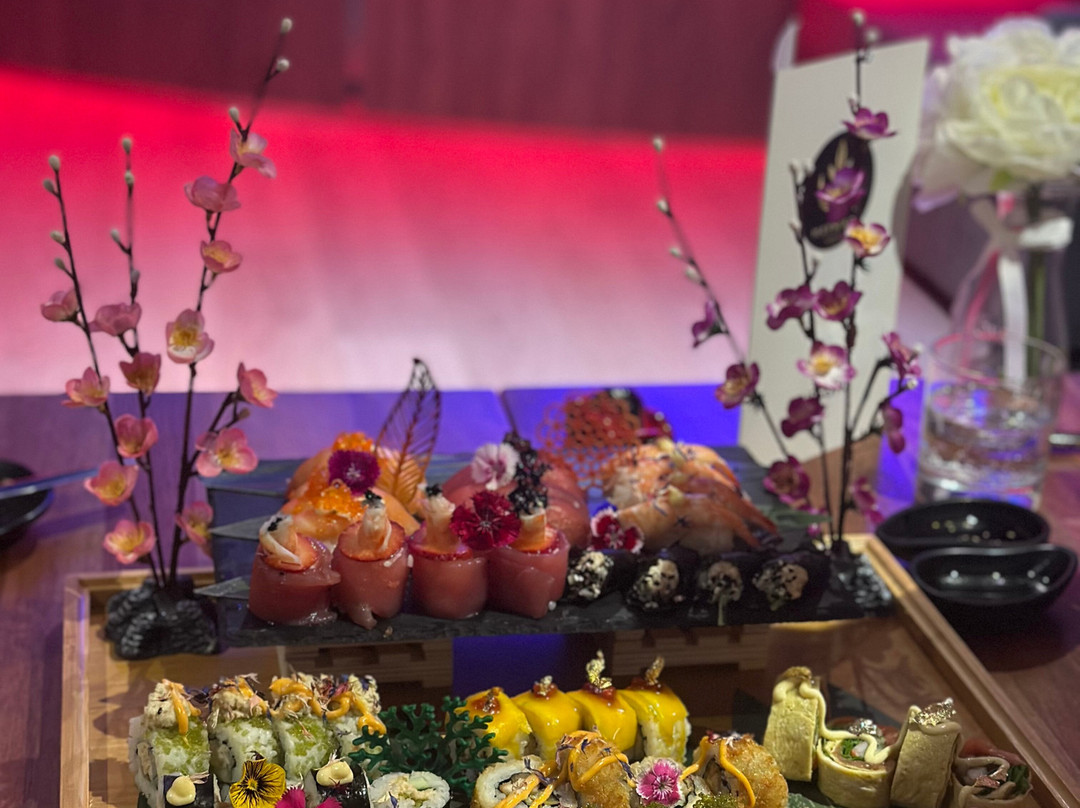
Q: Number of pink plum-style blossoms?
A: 14